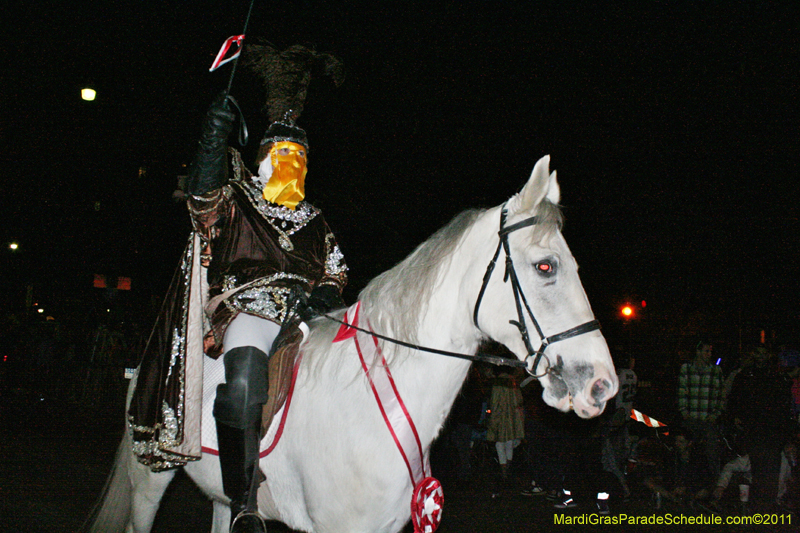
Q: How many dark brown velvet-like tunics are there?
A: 1